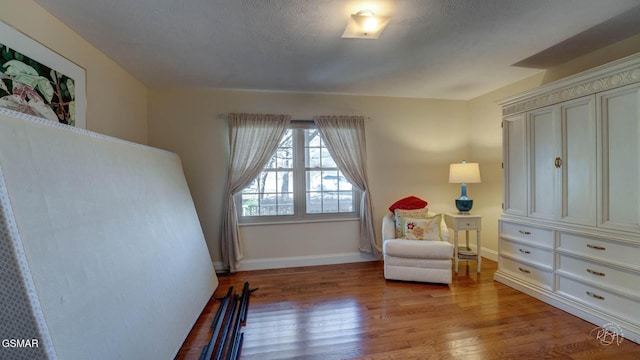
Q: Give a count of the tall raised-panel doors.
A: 4